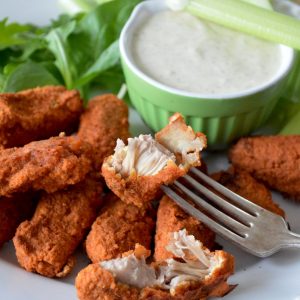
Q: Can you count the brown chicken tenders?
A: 11